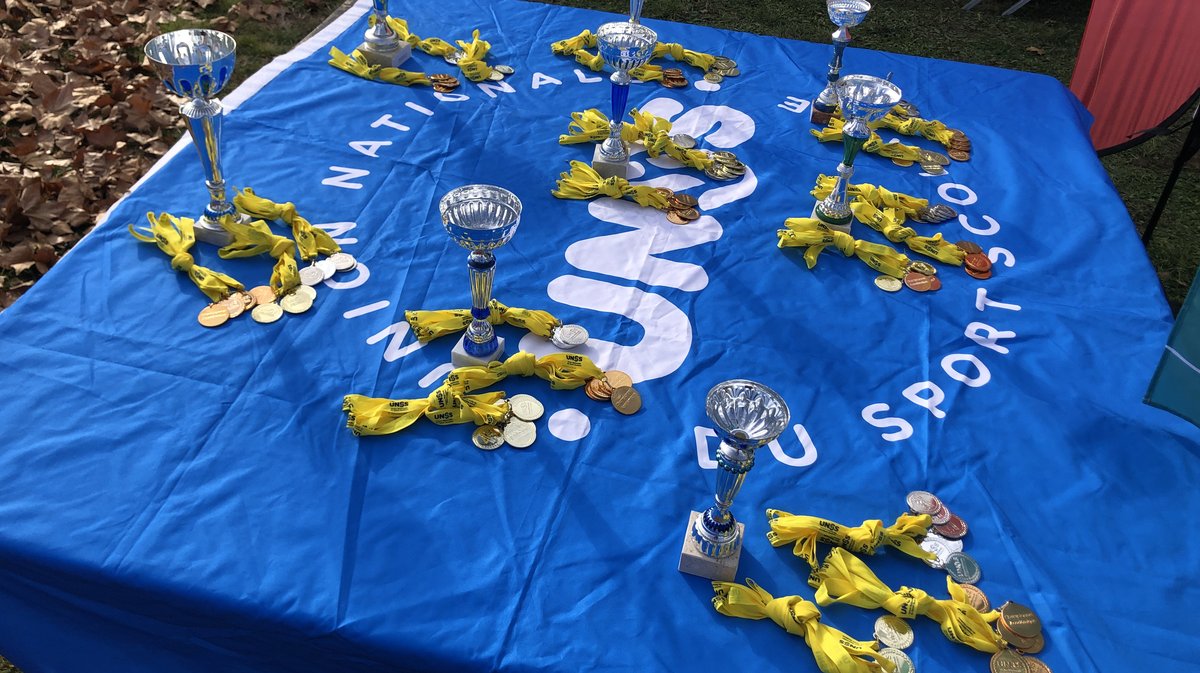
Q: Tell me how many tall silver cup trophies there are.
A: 8